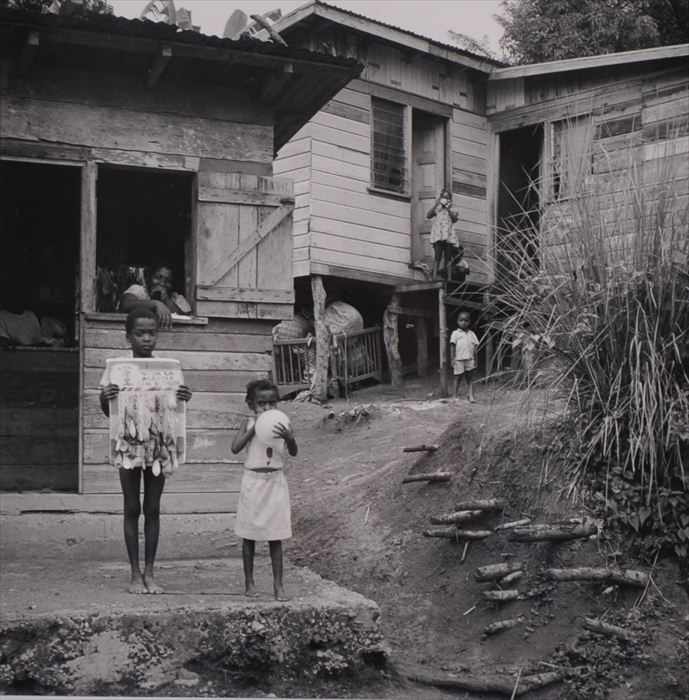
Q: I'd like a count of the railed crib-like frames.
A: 2